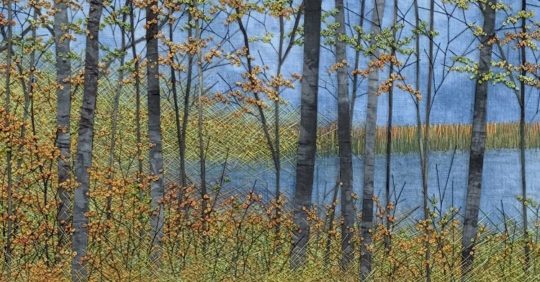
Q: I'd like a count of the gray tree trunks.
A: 7